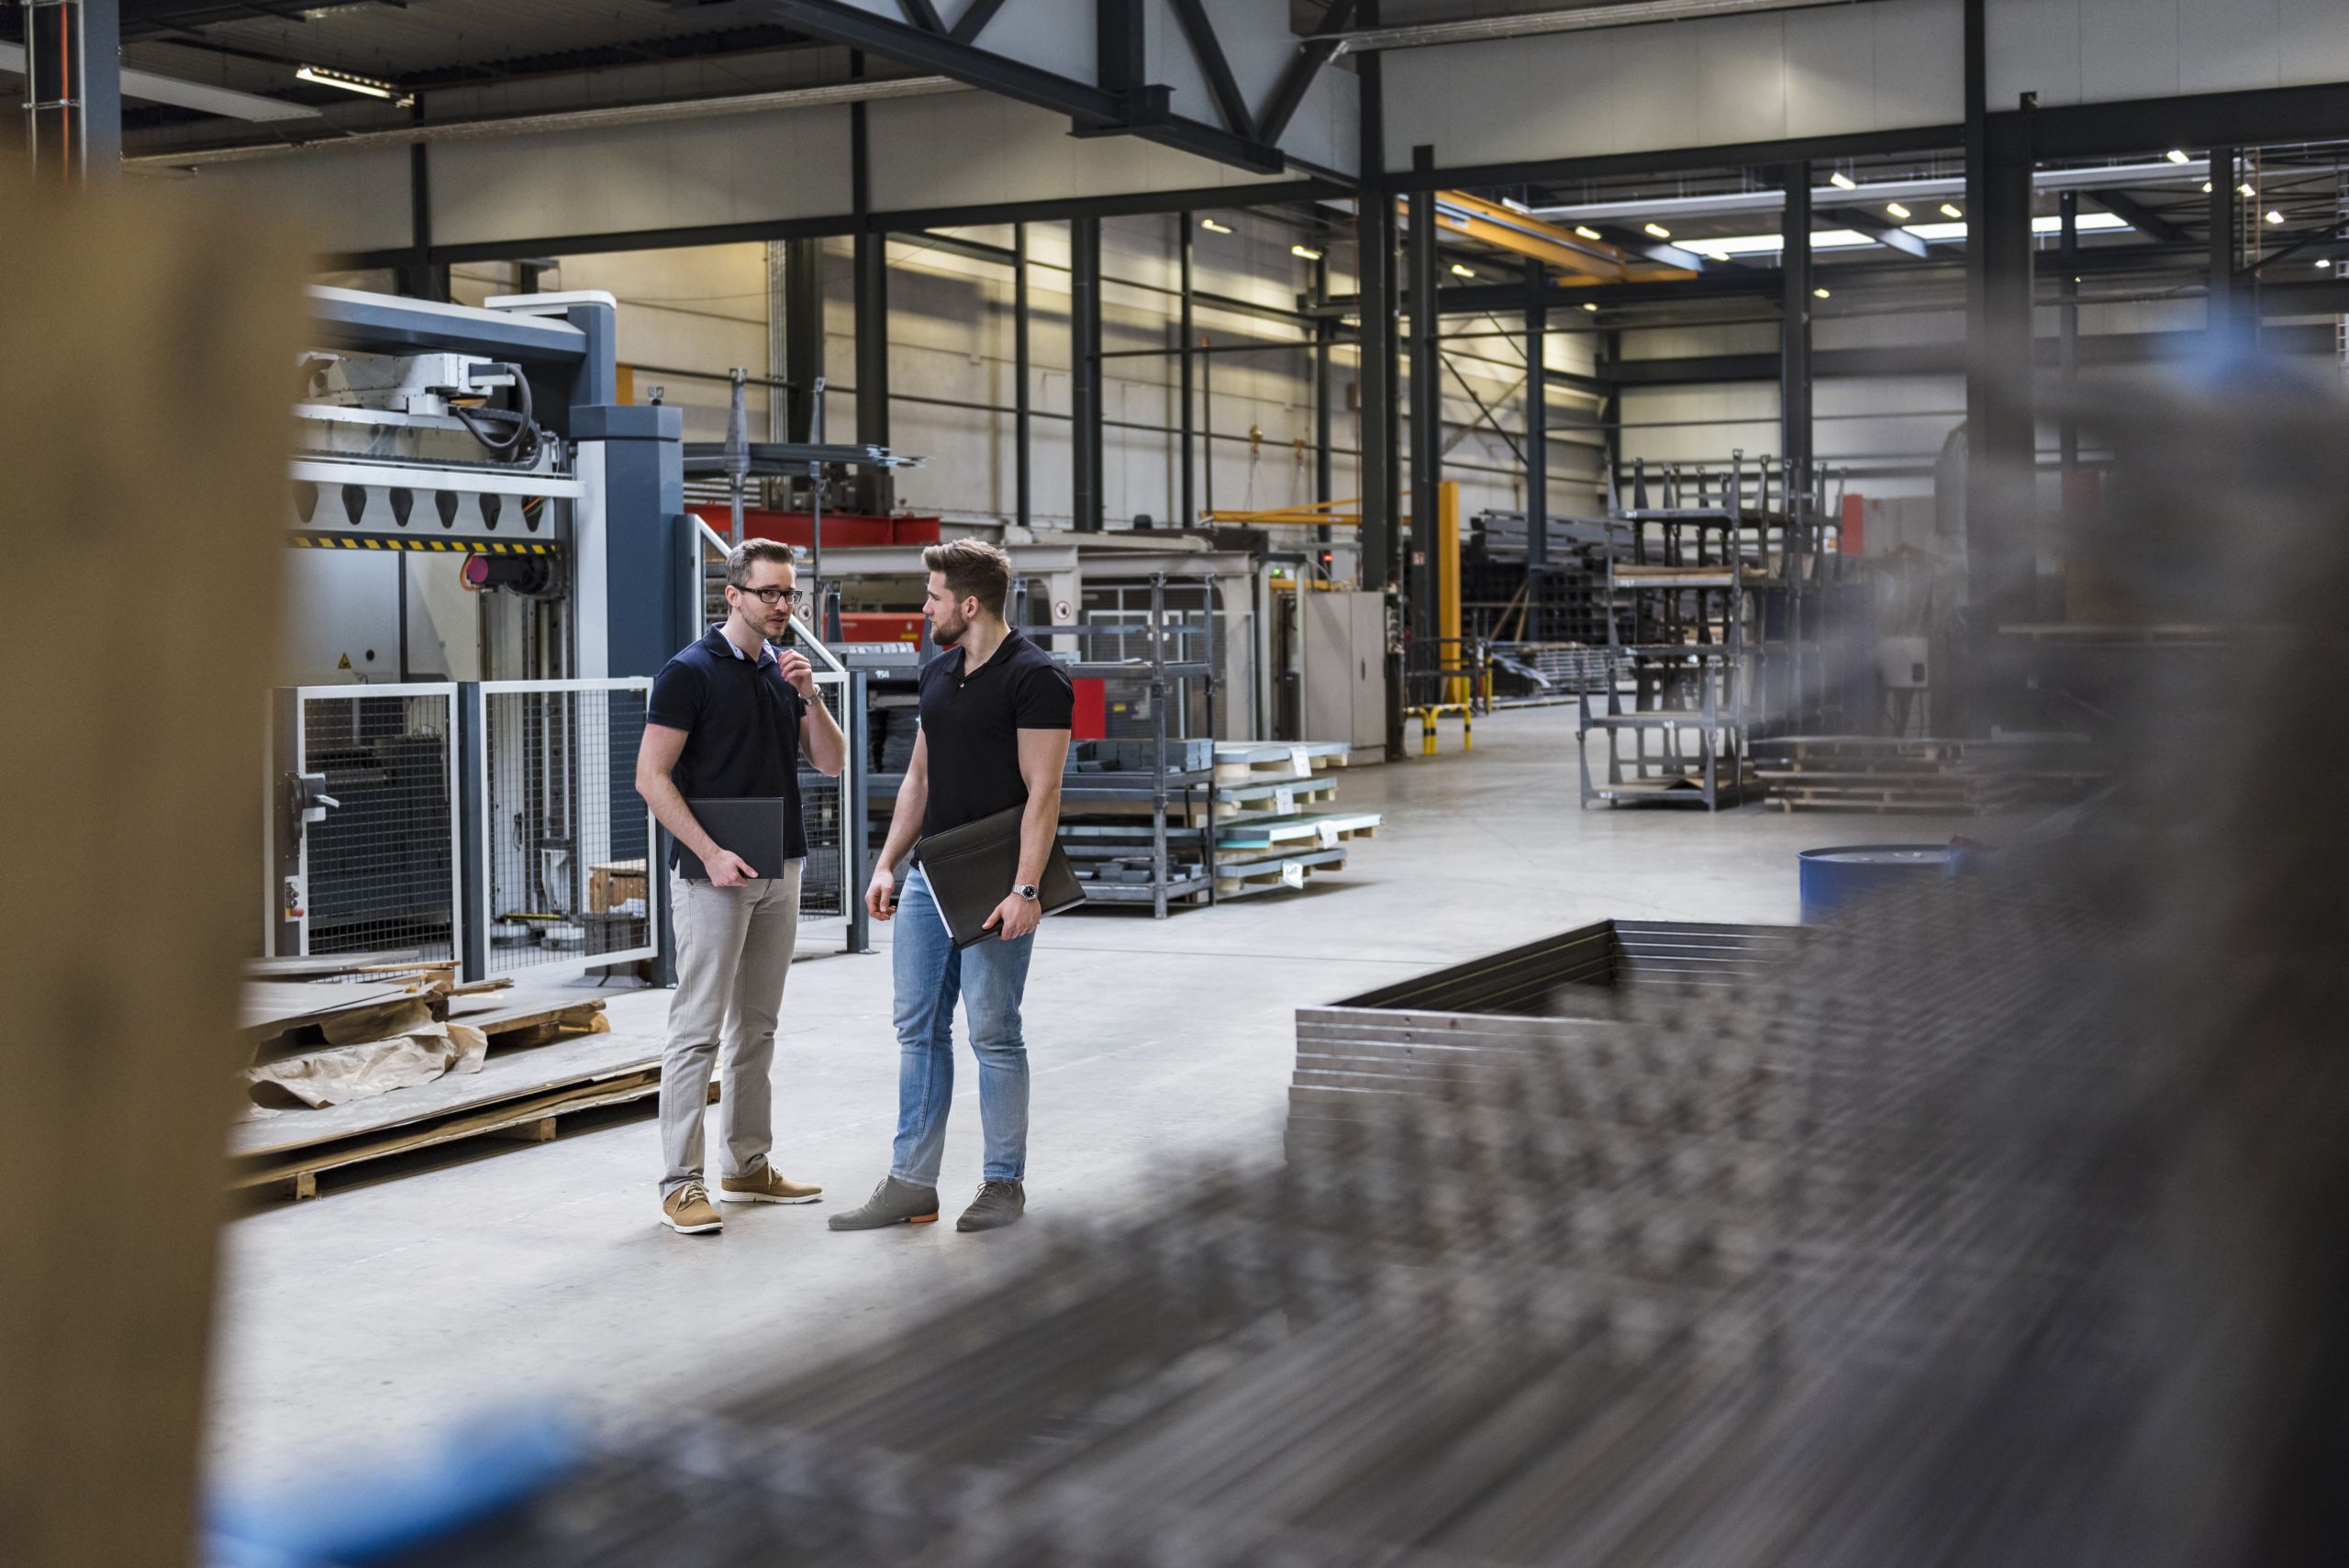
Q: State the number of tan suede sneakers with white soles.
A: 2